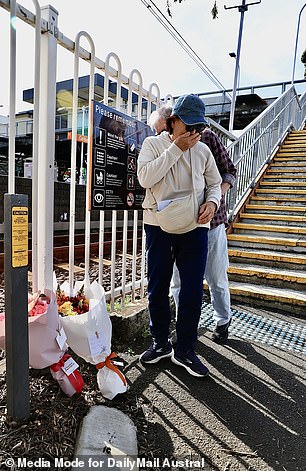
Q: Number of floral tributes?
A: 2